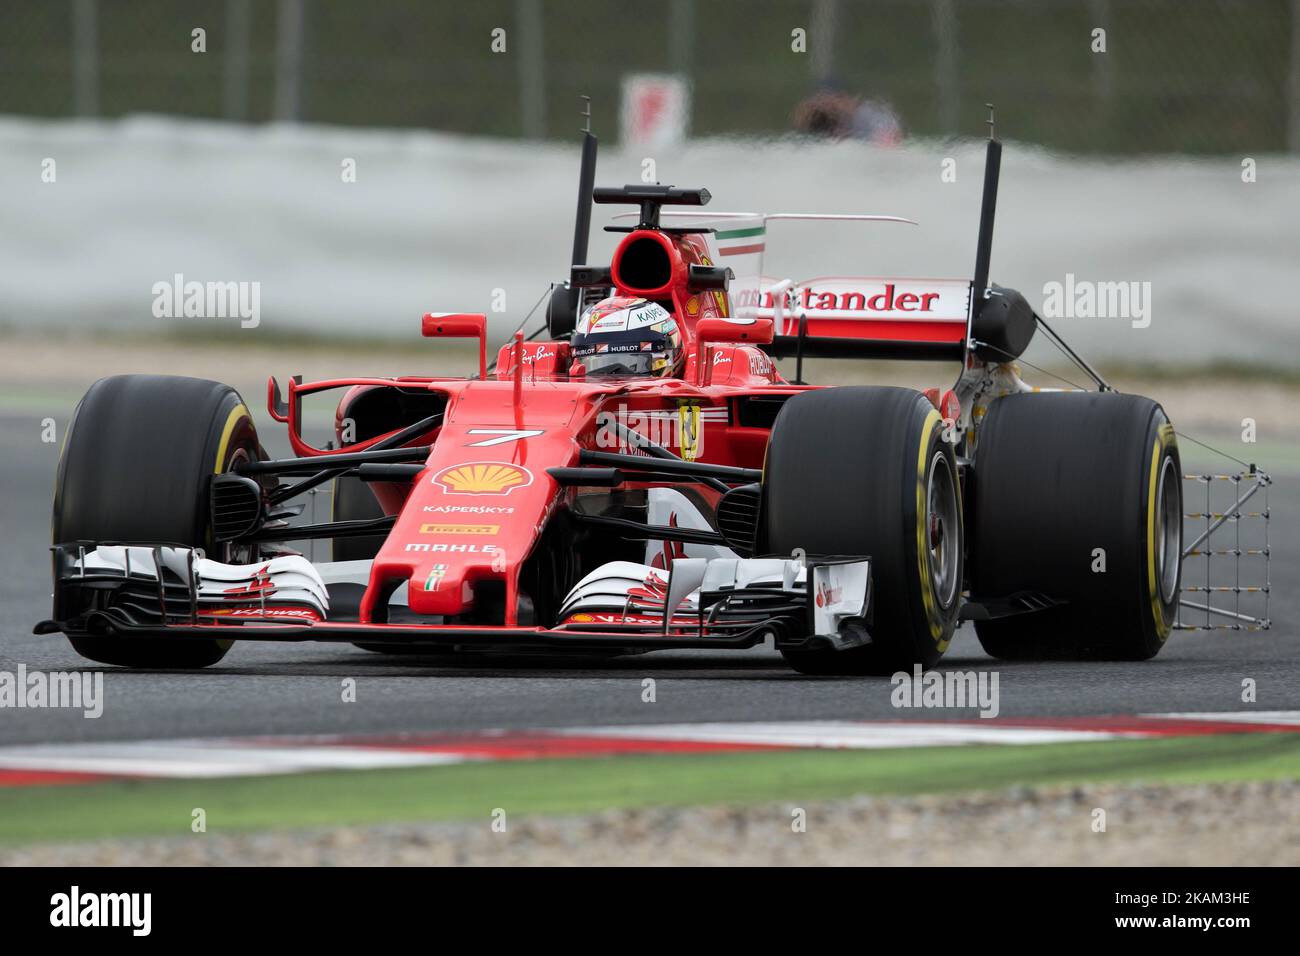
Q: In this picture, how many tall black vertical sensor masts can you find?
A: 2